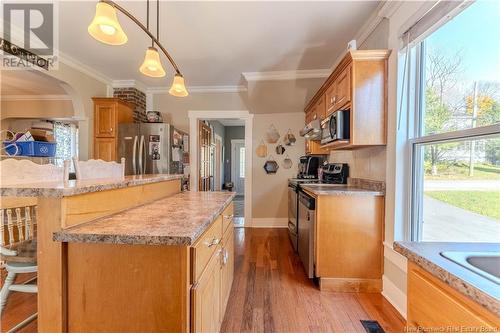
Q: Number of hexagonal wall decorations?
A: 6